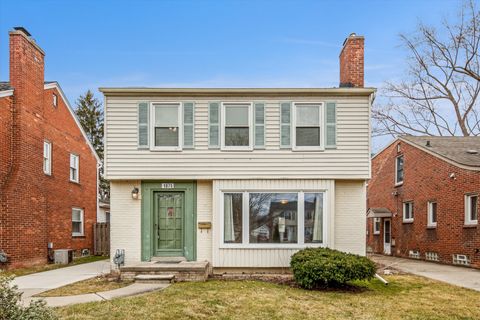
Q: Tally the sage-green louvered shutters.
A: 6